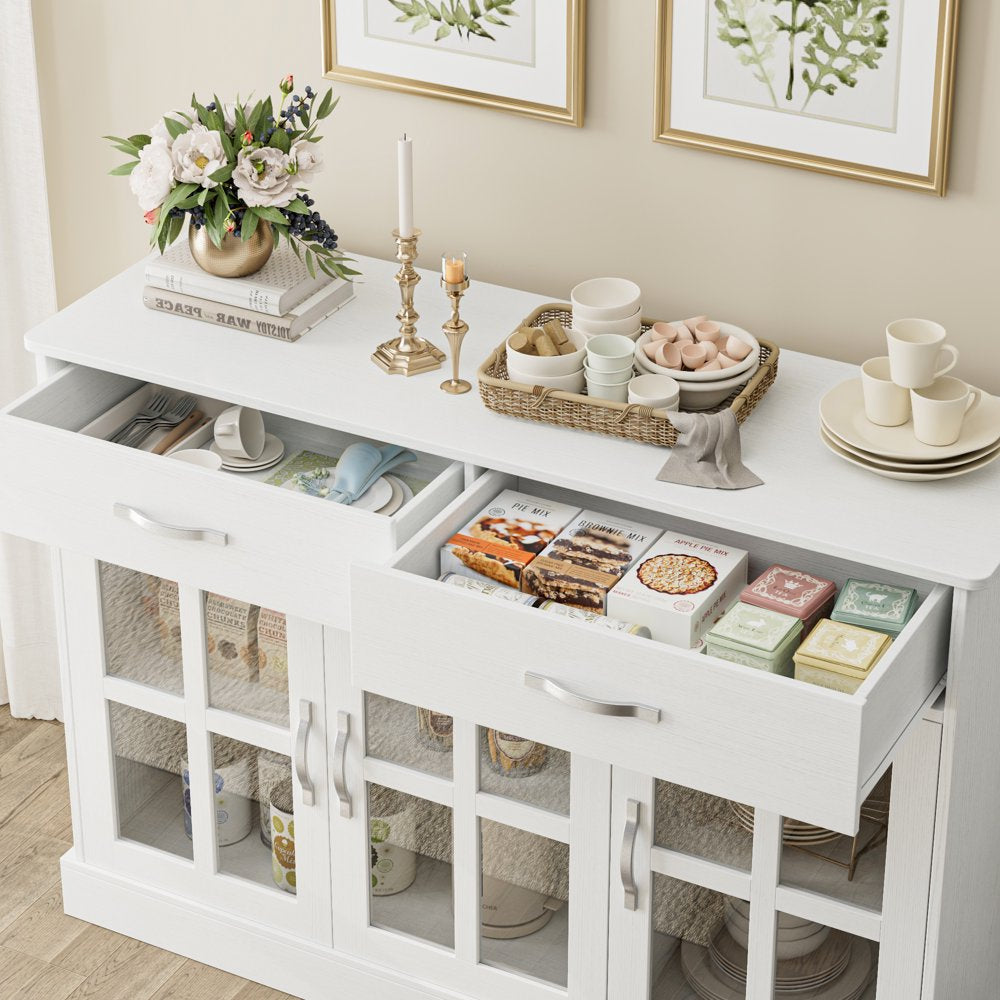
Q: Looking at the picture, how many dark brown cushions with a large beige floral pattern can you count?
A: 0